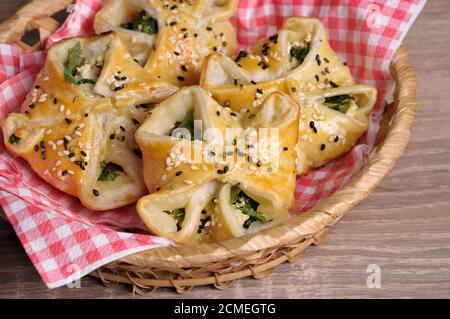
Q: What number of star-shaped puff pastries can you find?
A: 4